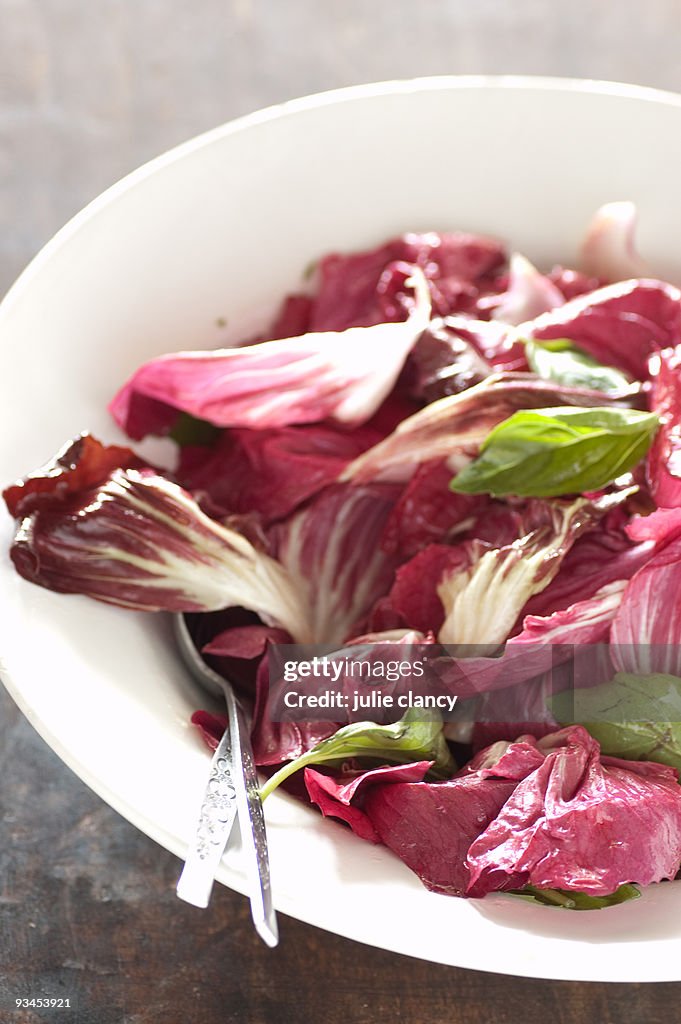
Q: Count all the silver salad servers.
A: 2